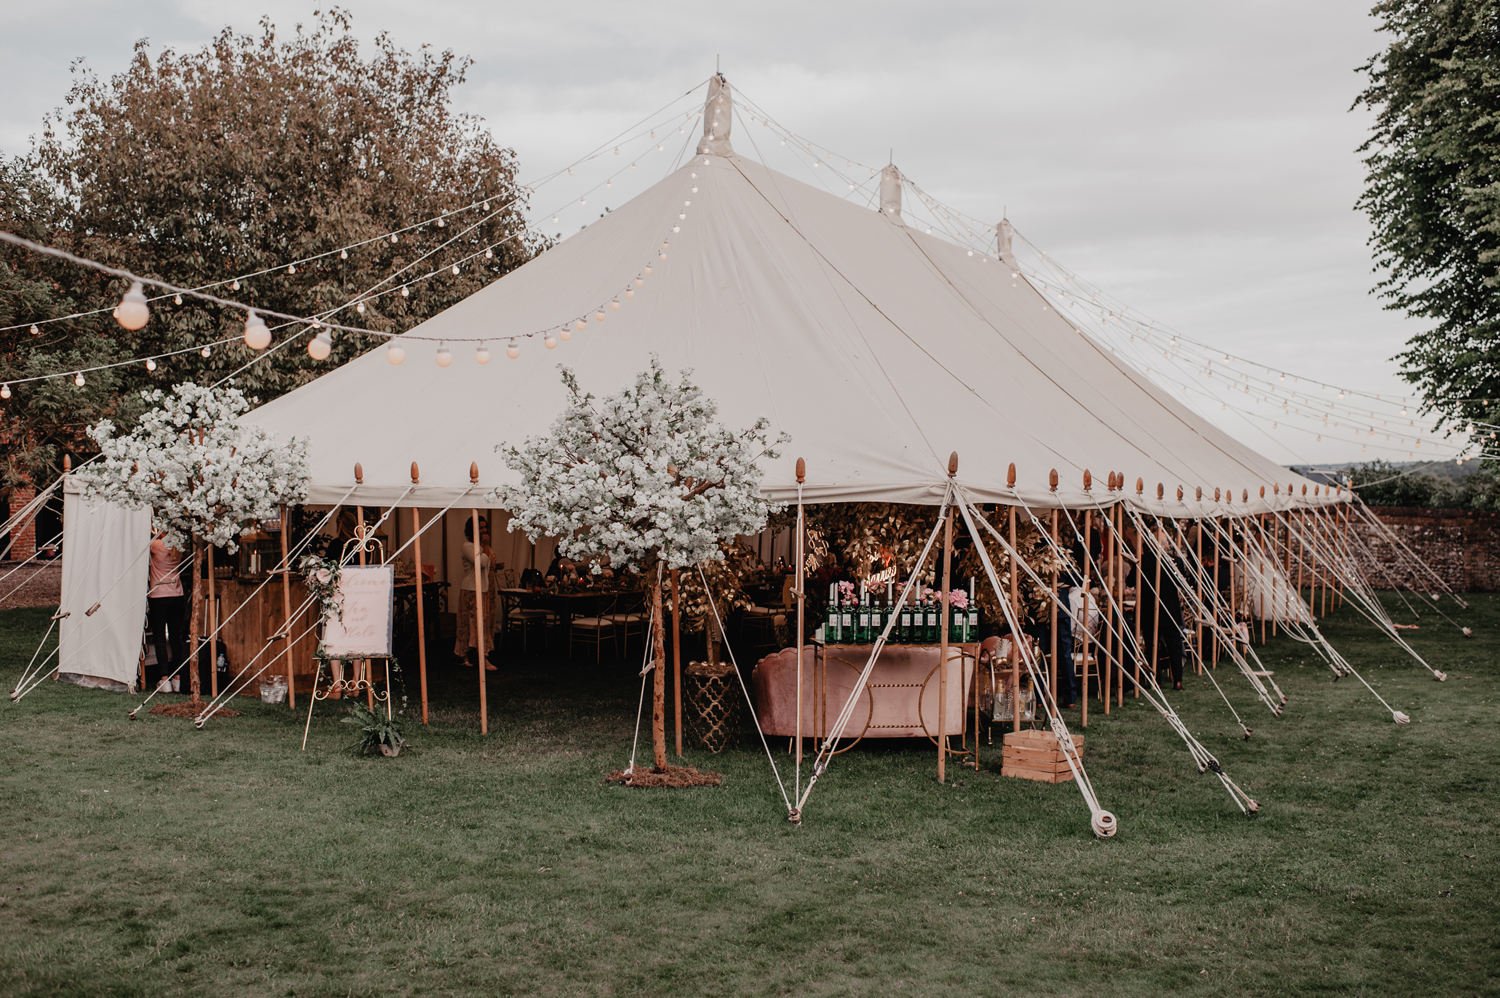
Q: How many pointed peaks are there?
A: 3